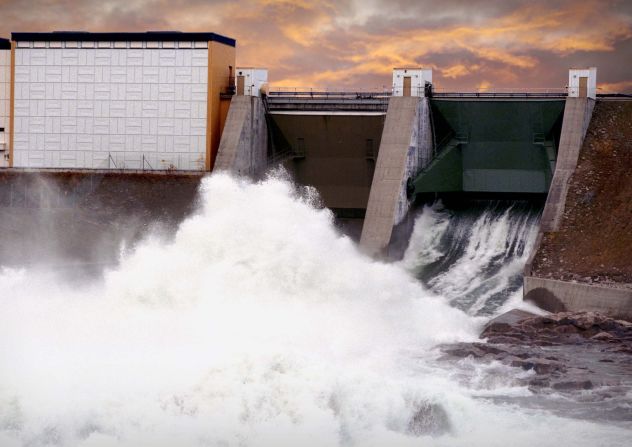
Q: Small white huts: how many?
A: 3